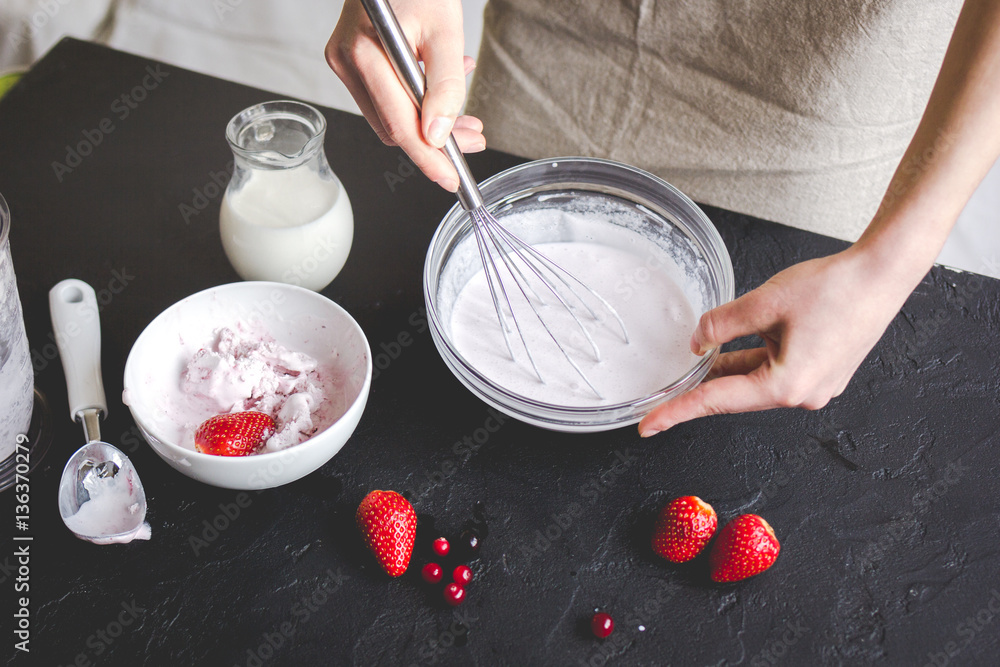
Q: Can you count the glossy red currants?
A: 5